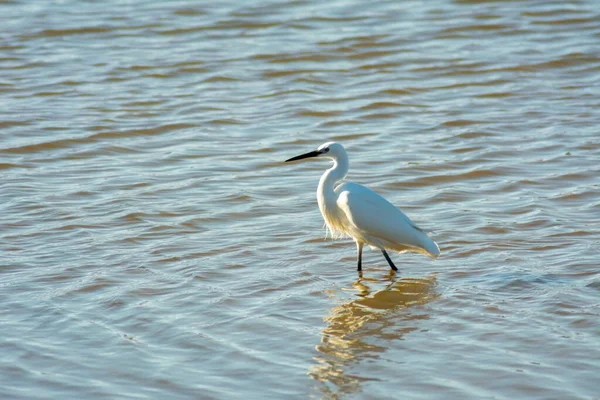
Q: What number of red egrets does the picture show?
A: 0